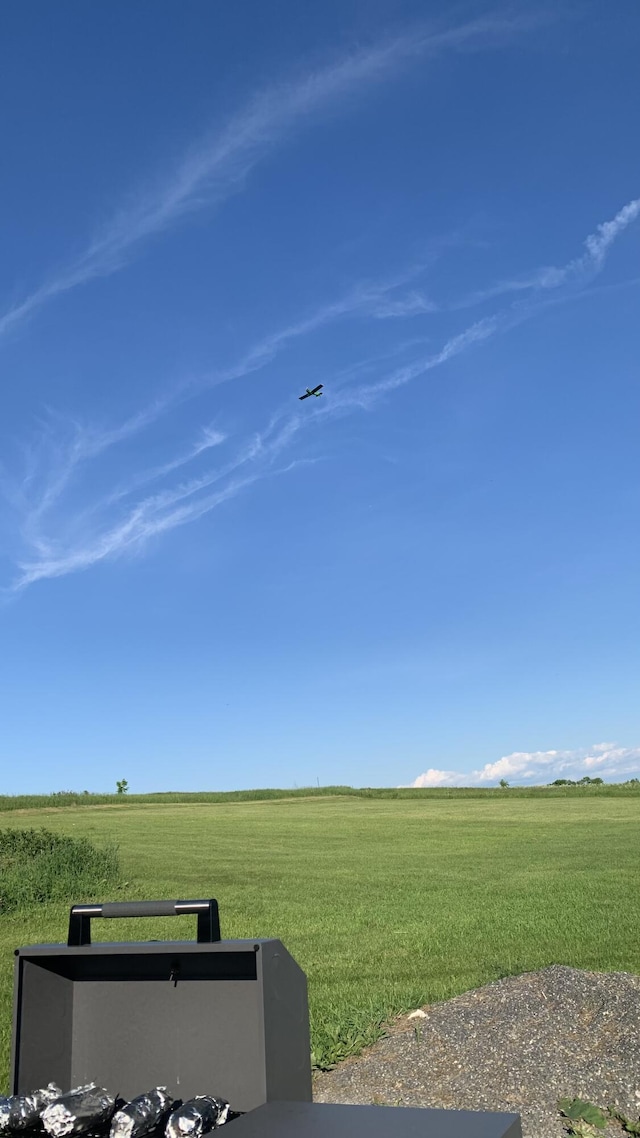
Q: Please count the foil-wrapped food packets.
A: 4